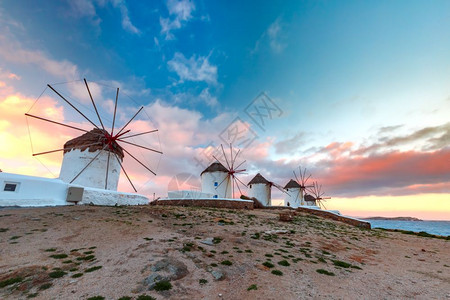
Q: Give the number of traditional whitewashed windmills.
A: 5